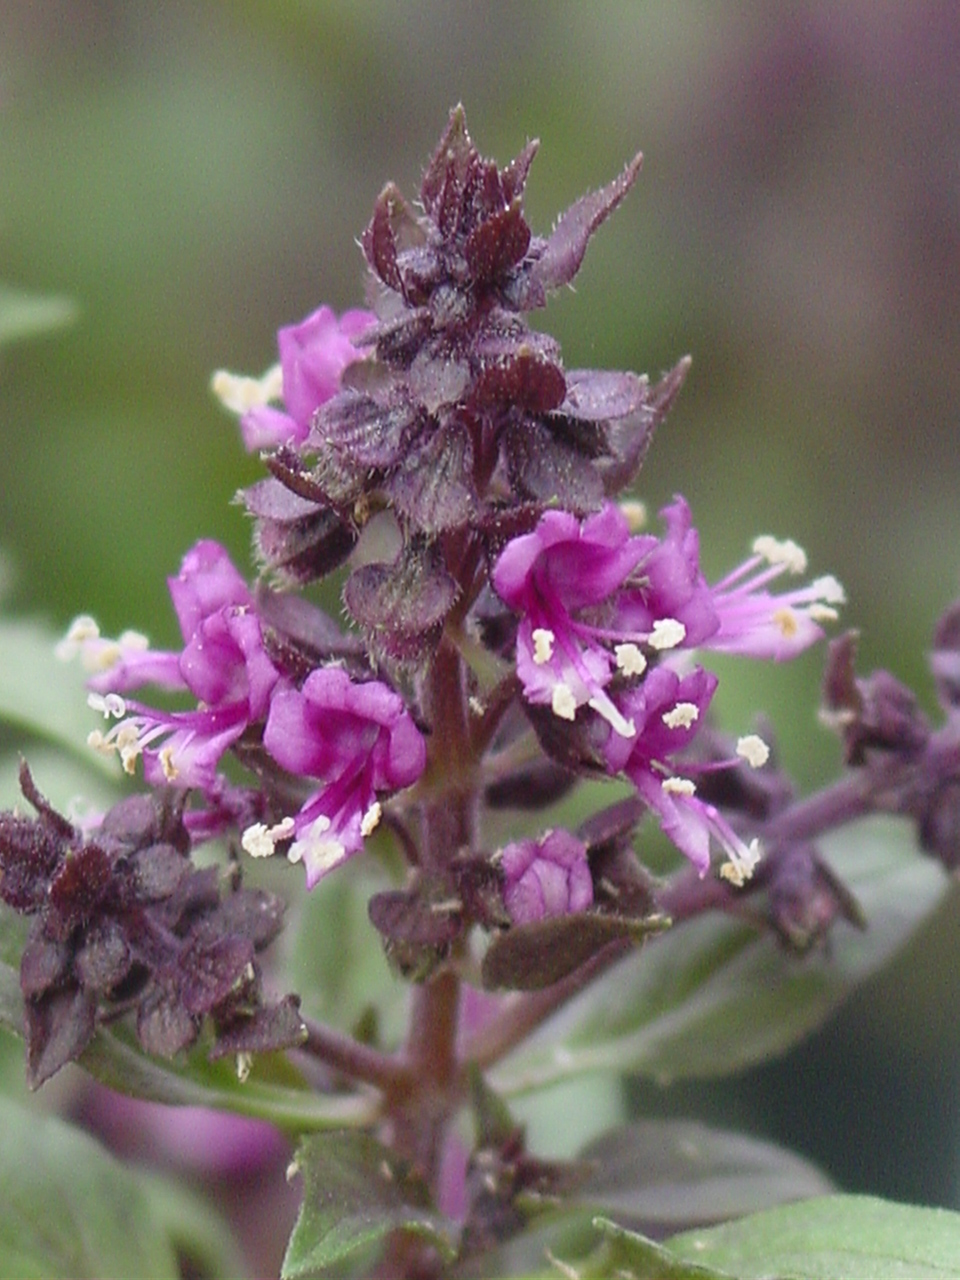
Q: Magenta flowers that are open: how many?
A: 7